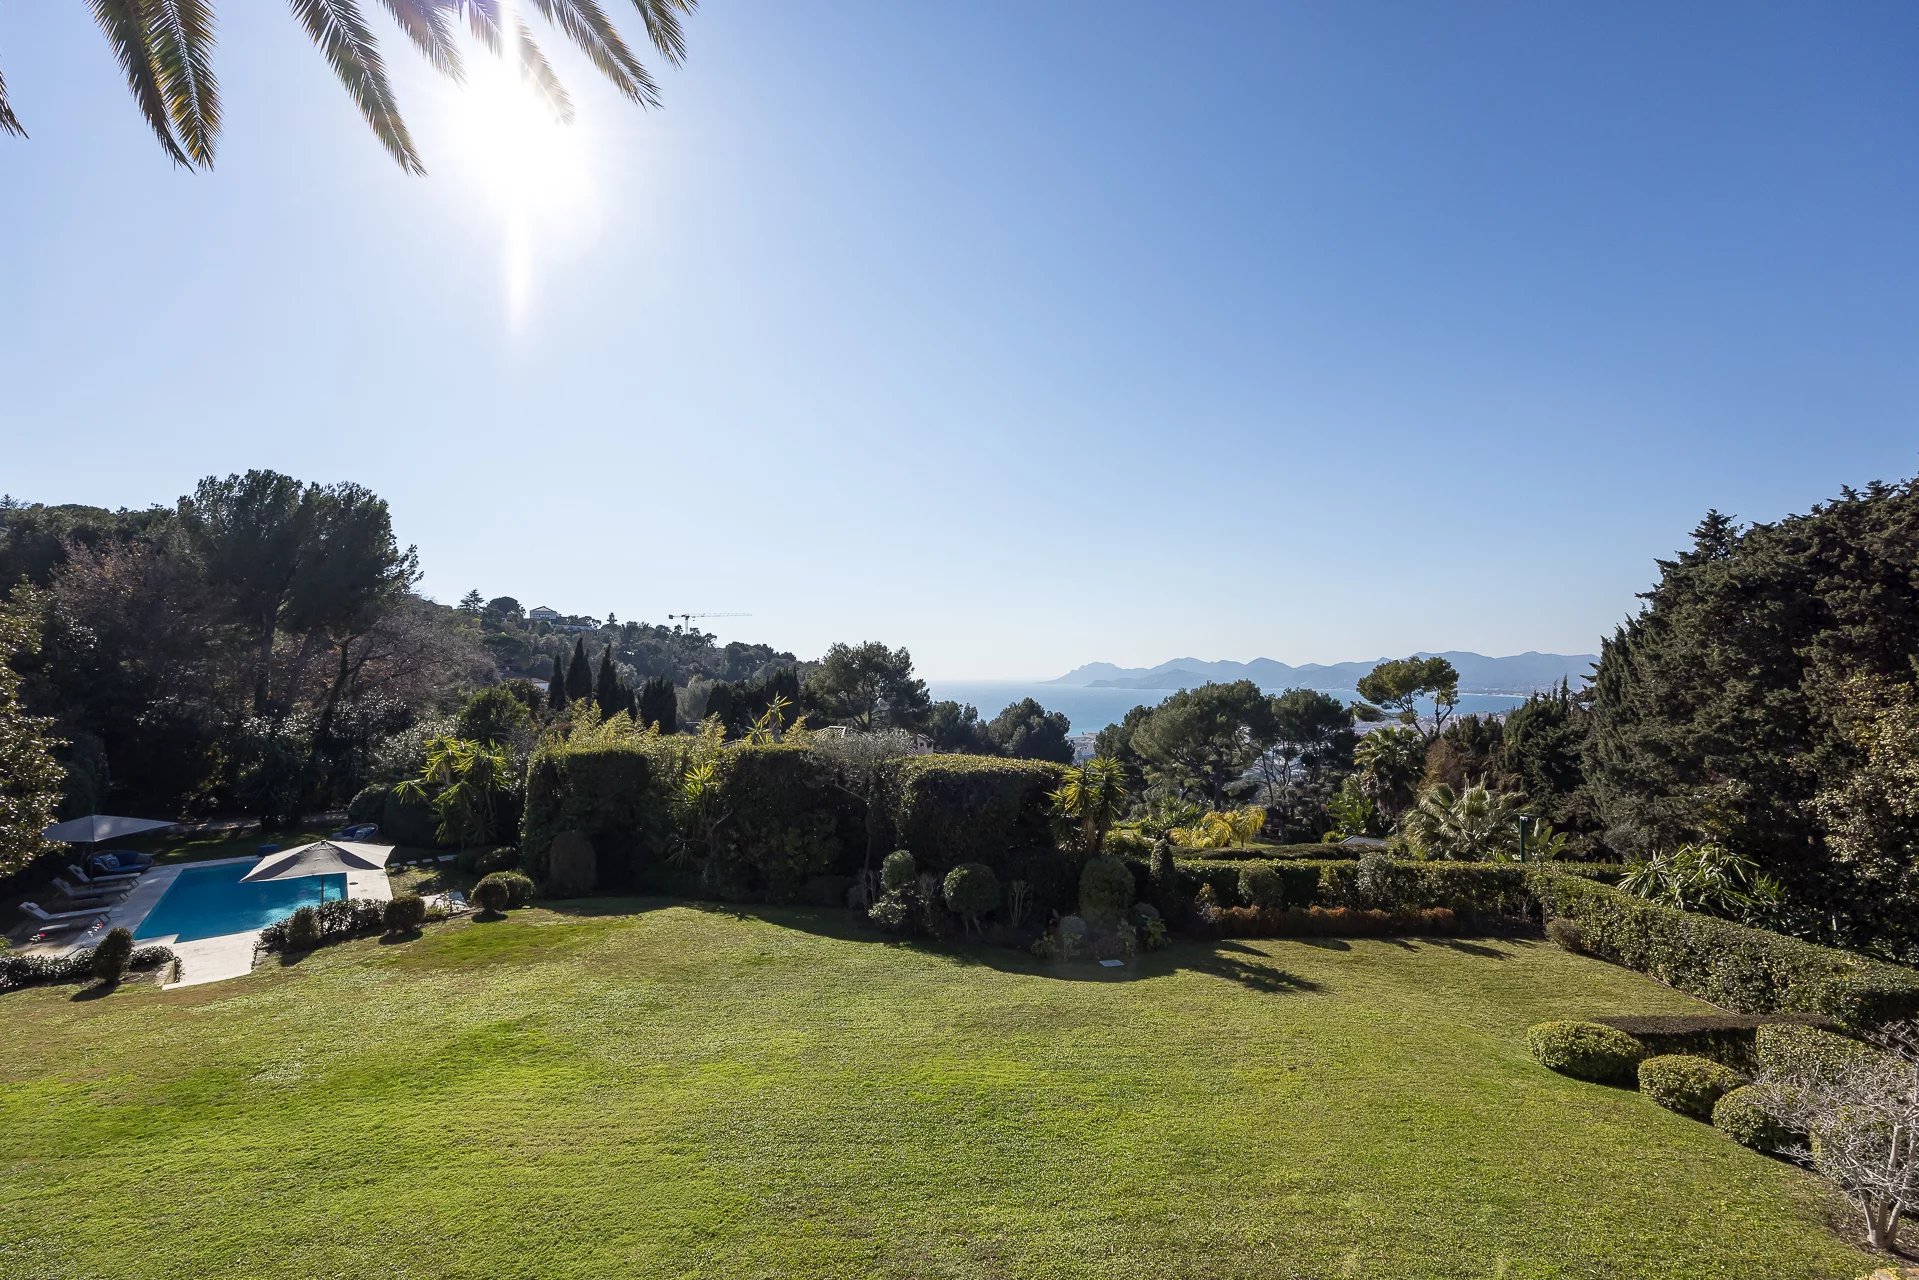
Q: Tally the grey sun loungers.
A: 3